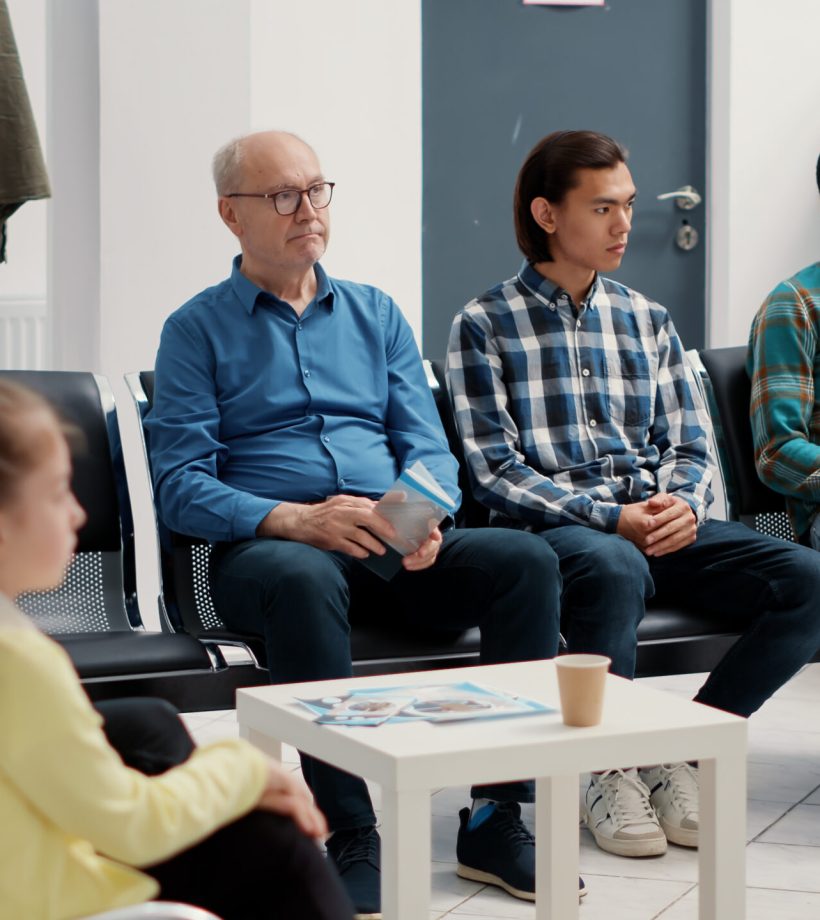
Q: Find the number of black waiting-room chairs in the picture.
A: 4